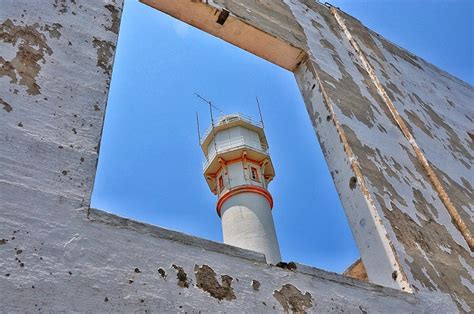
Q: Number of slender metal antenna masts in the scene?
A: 3